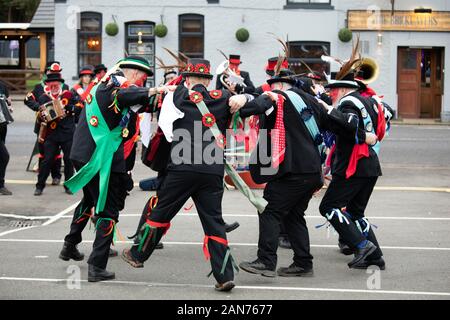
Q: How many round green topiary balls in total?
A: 4